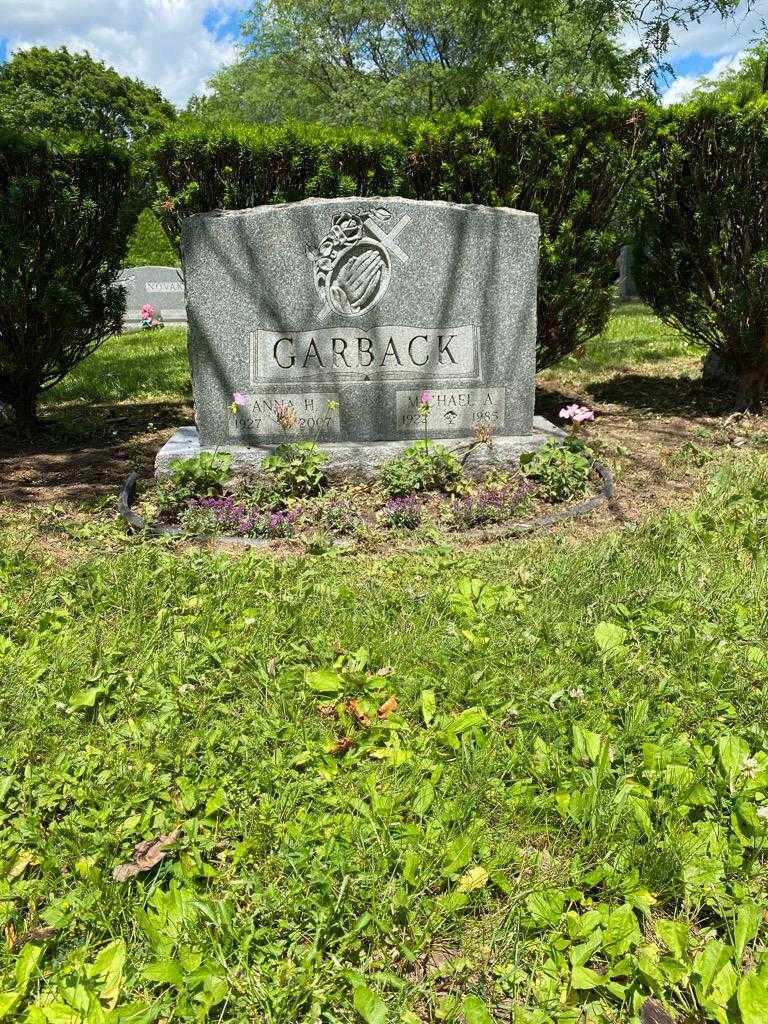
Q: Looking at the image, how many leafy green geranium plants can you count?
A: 4